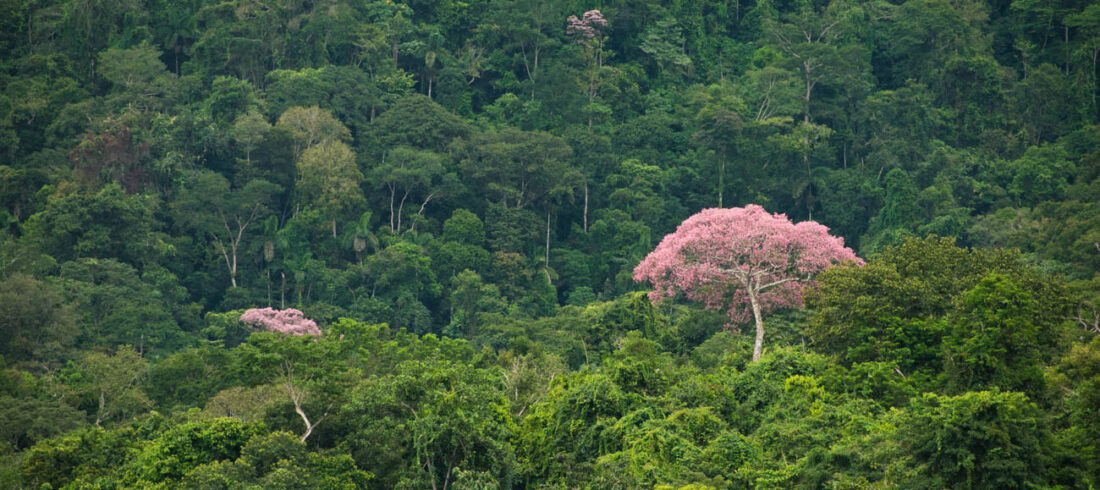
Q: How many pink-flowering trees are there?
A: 3